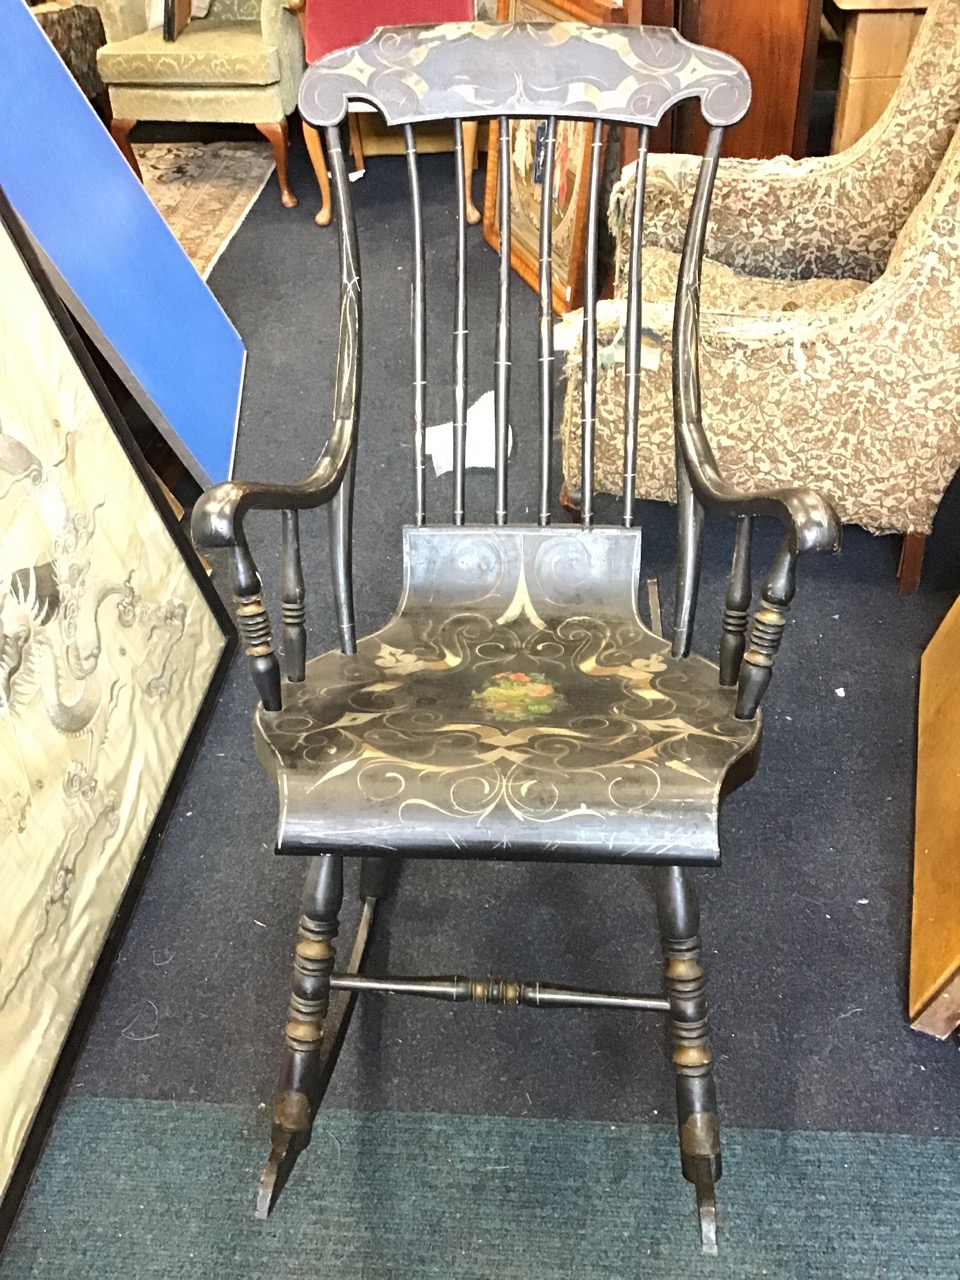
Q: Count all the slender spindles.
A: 6